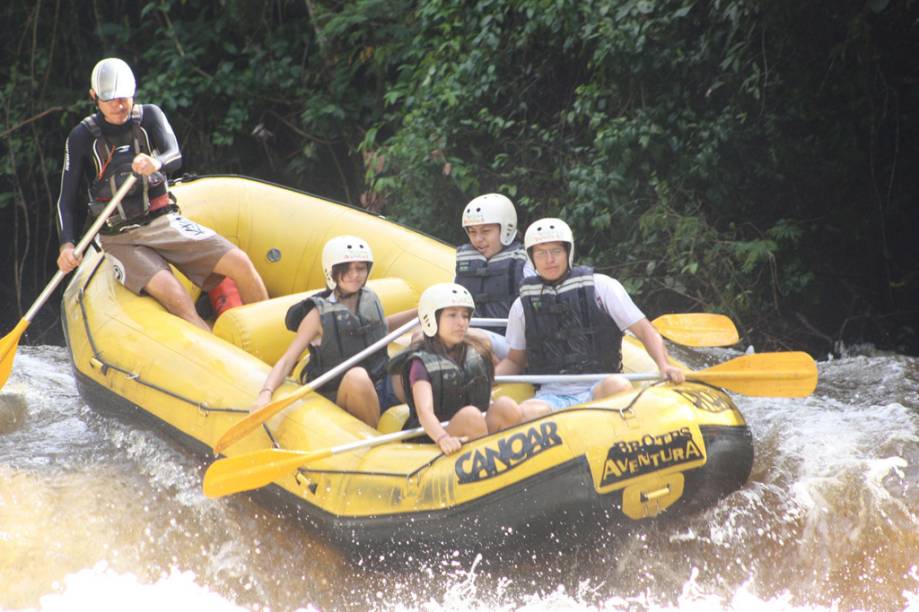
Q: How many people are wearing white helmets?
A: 5